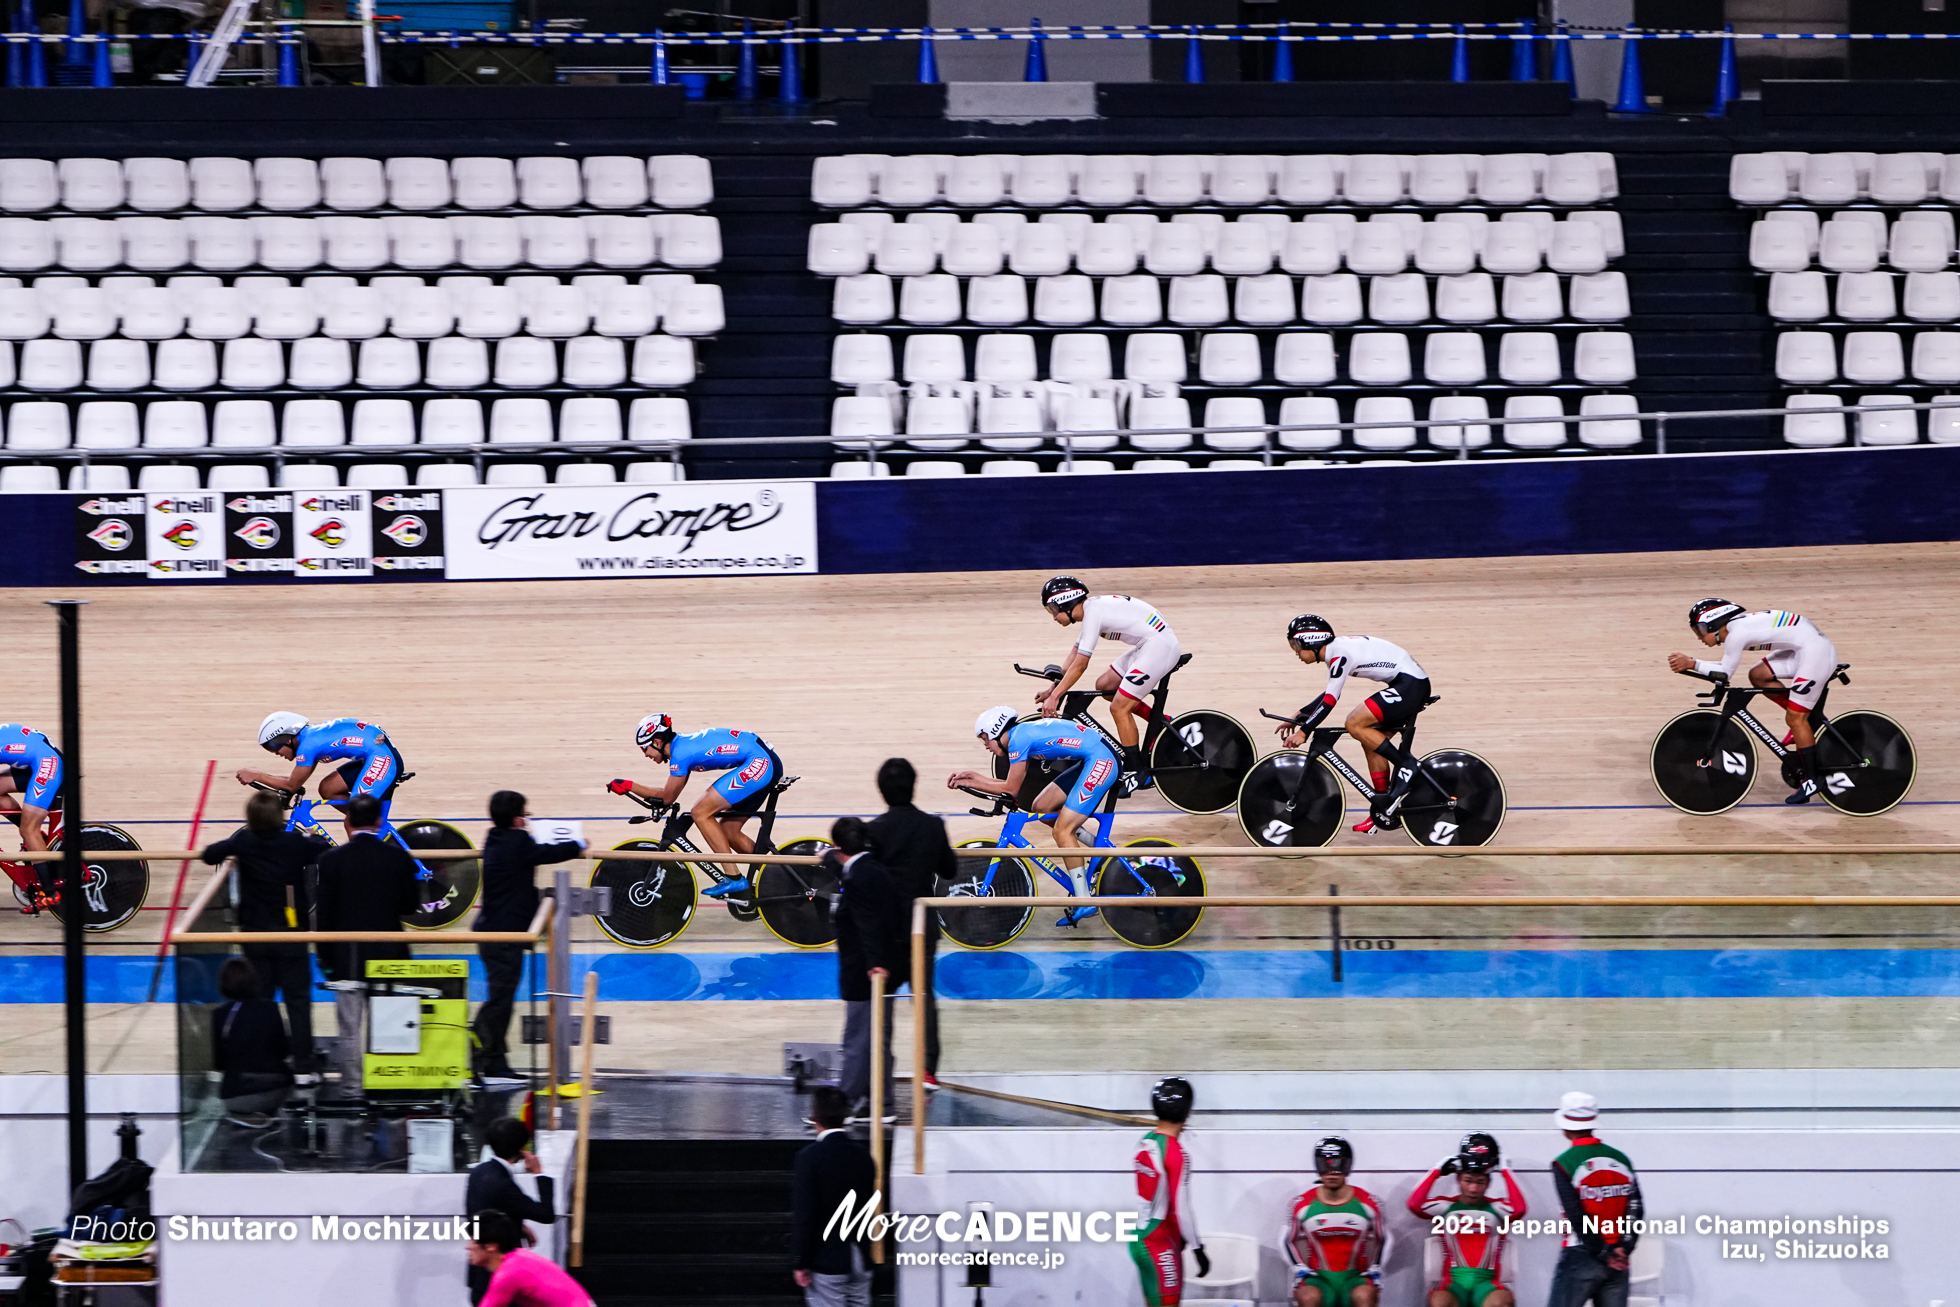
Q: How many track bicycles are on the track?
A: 7